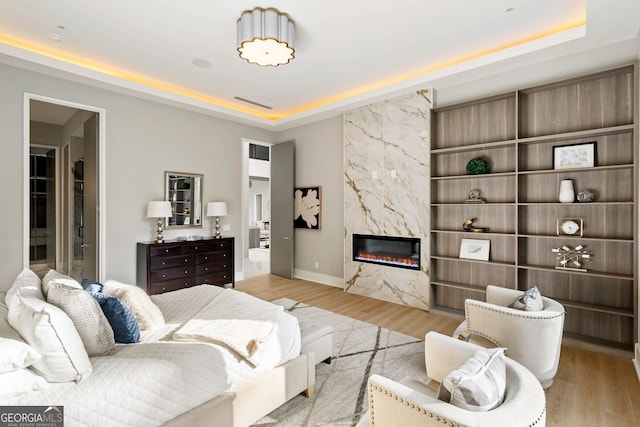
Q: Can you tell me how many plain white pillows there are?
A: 4